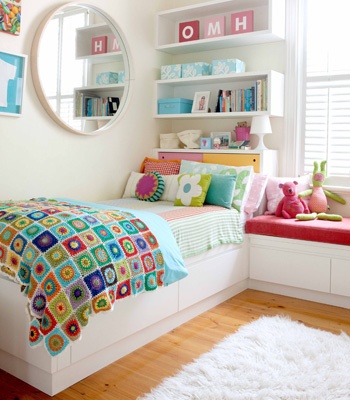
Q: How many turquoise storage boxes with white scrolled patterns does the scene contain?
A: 3